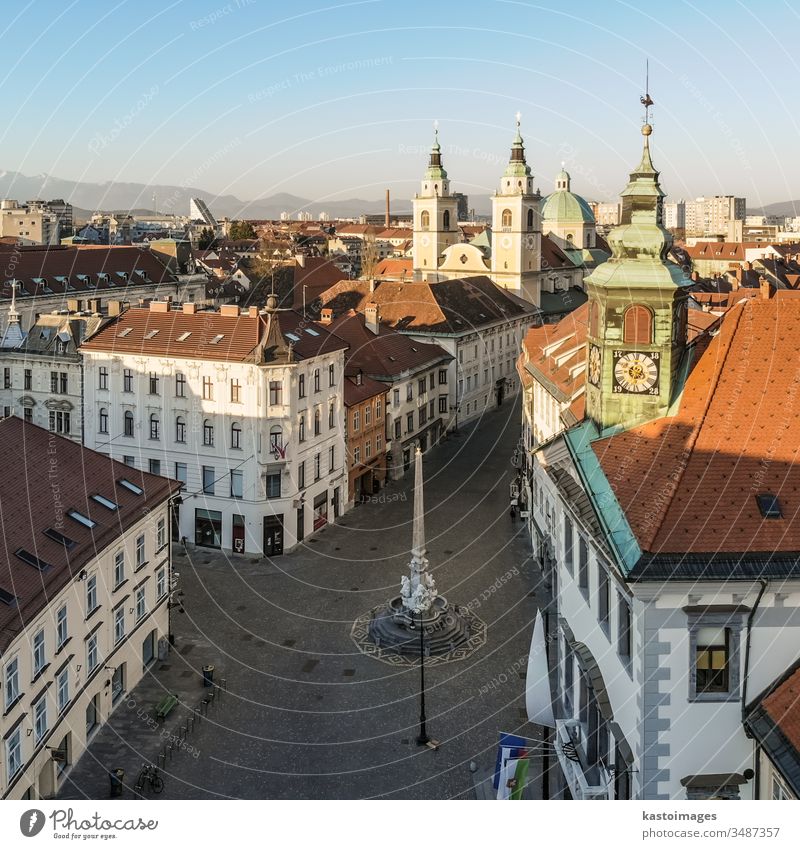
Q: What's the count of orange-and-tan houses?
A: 1